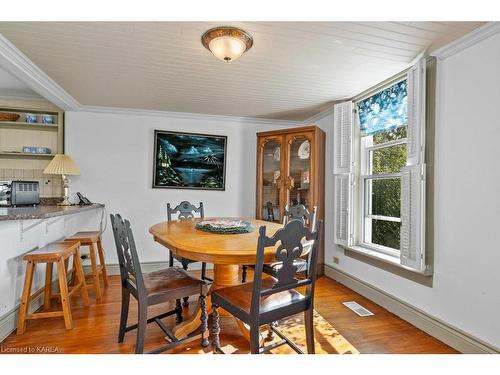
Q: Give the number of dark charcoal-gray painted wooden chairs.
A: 4